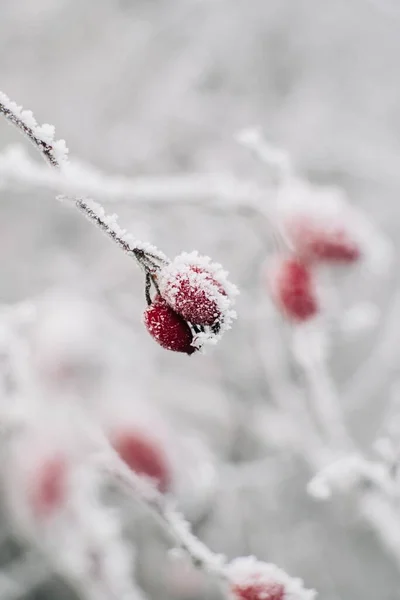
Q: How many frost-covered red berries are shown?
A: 7